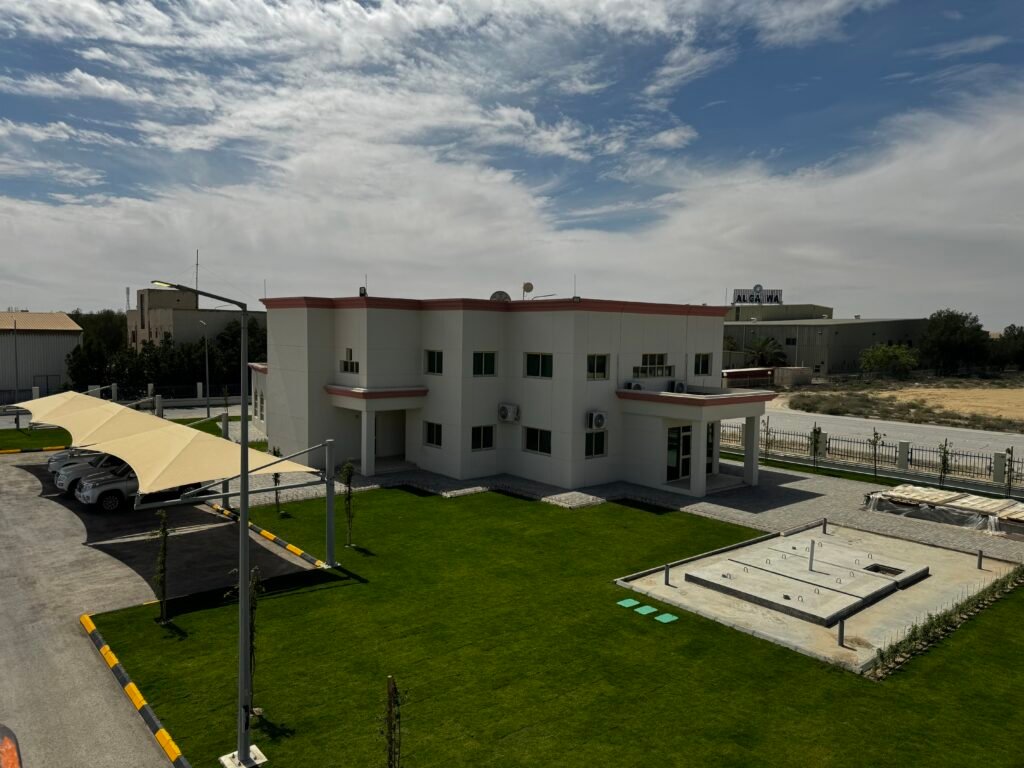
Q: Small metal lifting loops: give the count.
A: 12